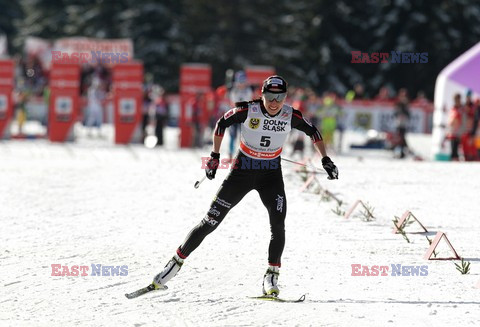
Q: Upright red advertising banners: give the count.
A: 5